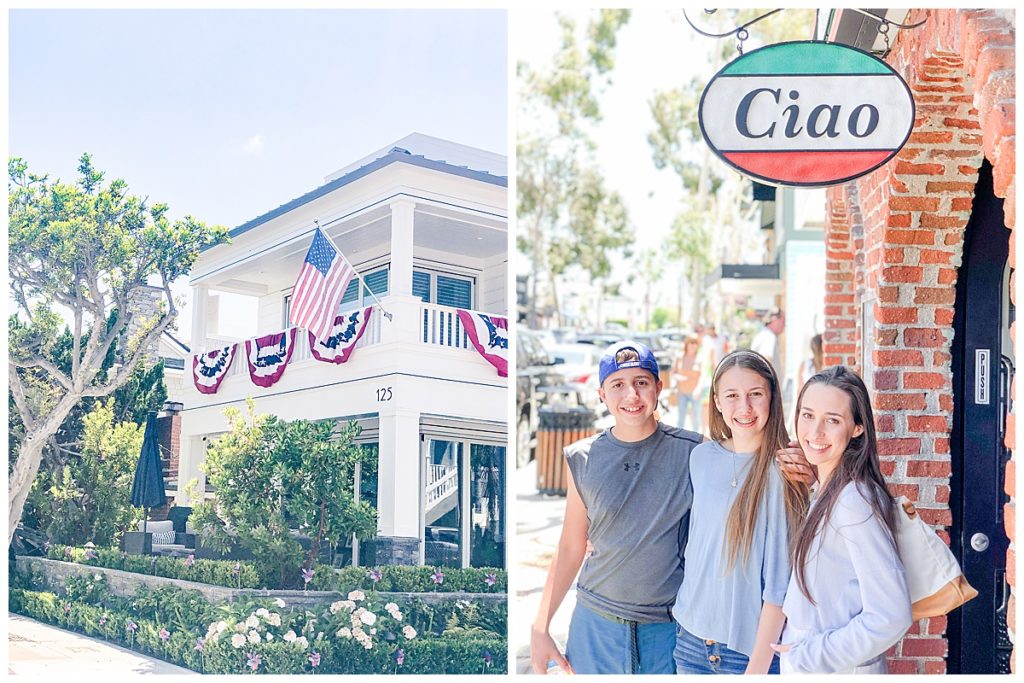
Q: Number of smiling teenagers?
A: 3